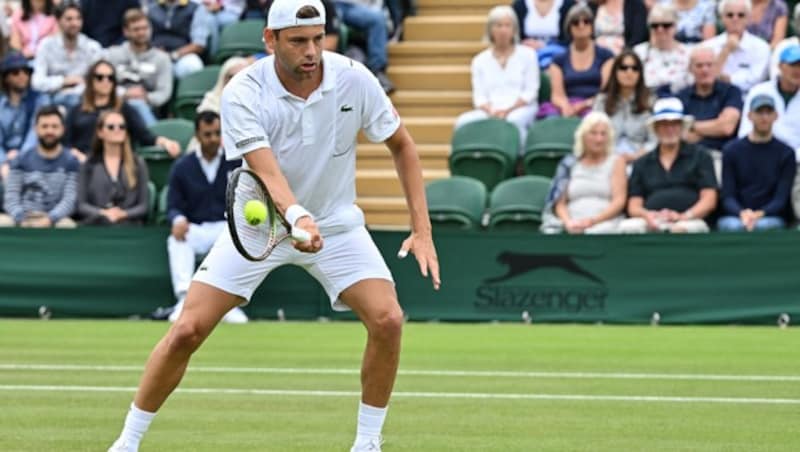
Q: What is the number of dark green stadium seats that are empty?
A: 7